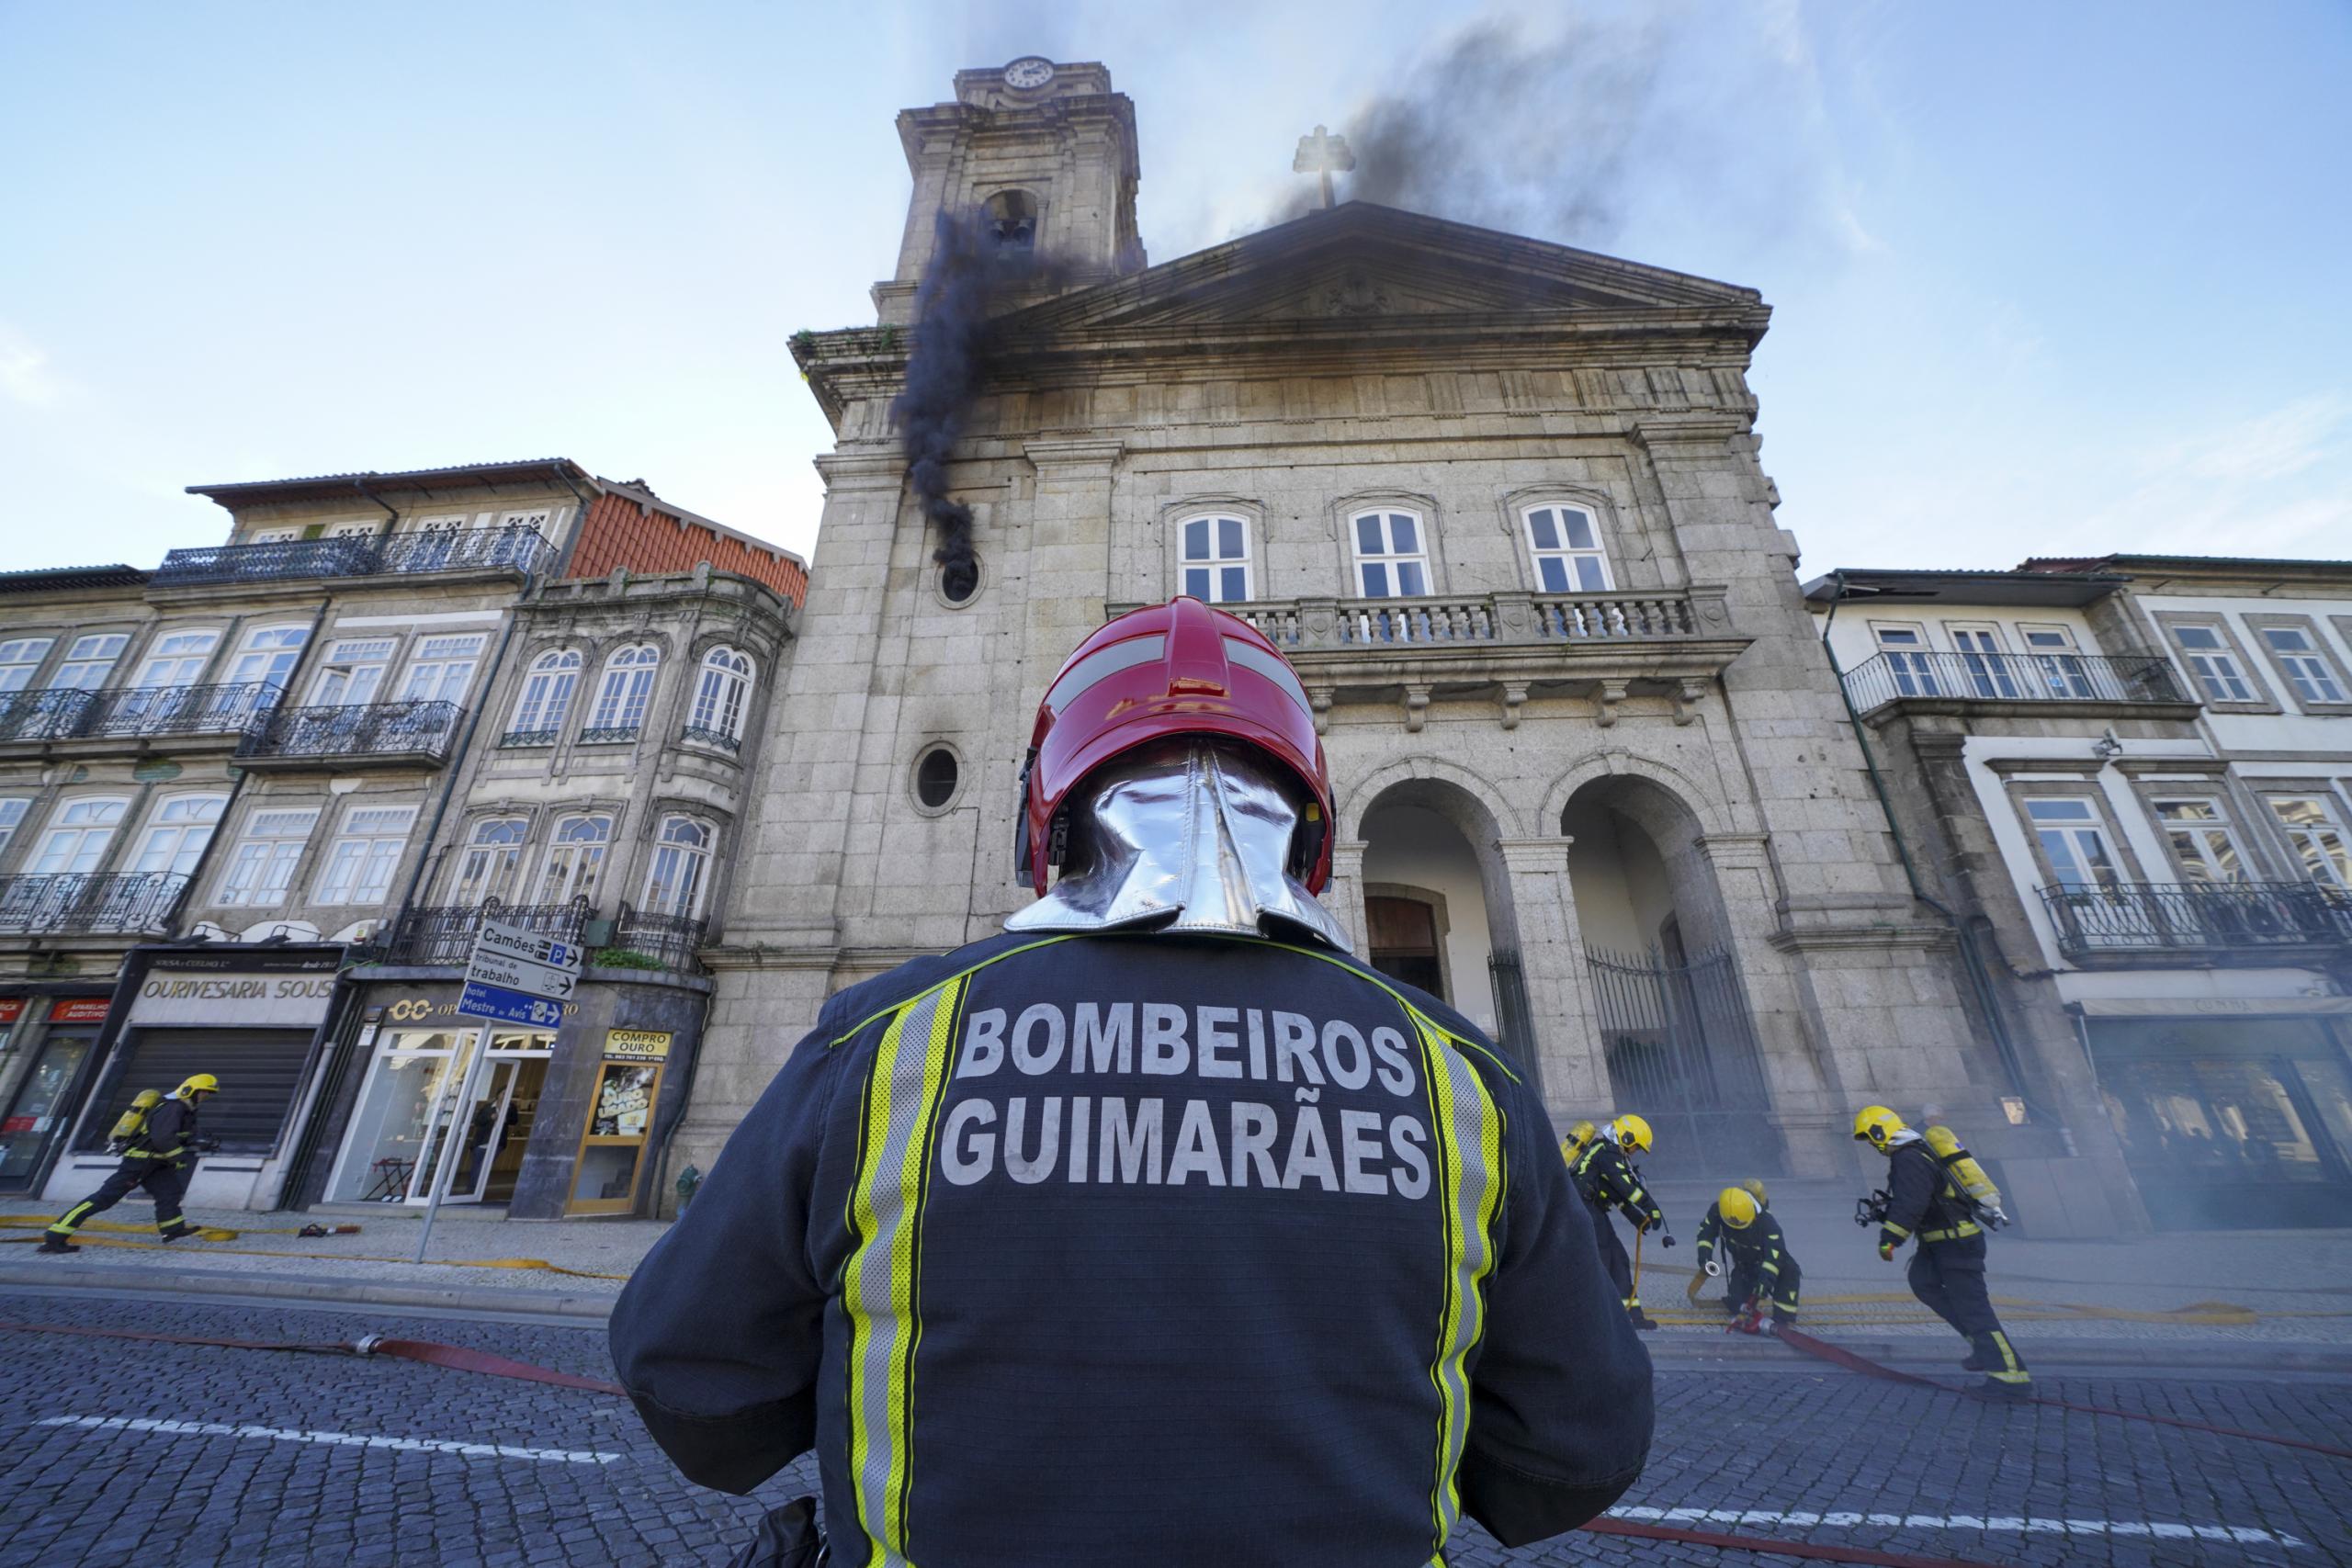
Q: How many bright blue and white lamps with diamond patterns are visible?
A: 0